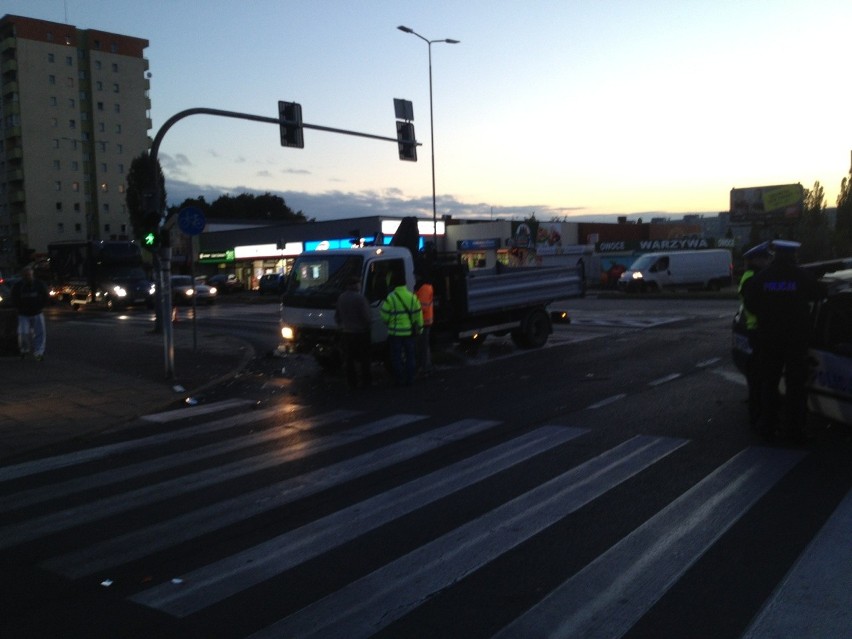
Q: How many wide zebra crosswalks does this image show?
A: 1